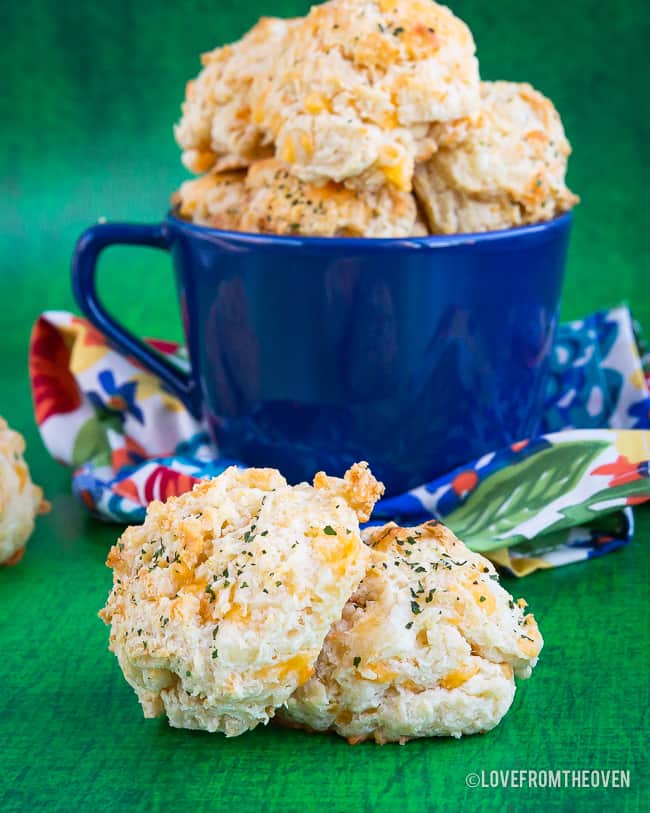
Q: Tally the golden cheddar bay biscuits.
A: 7